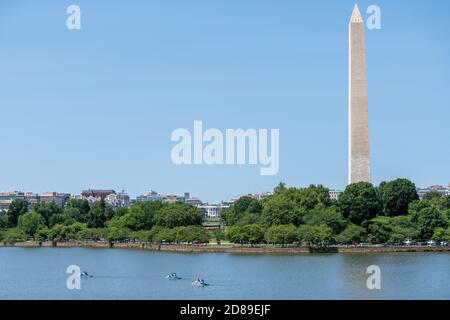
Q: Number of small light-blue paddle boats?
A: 3